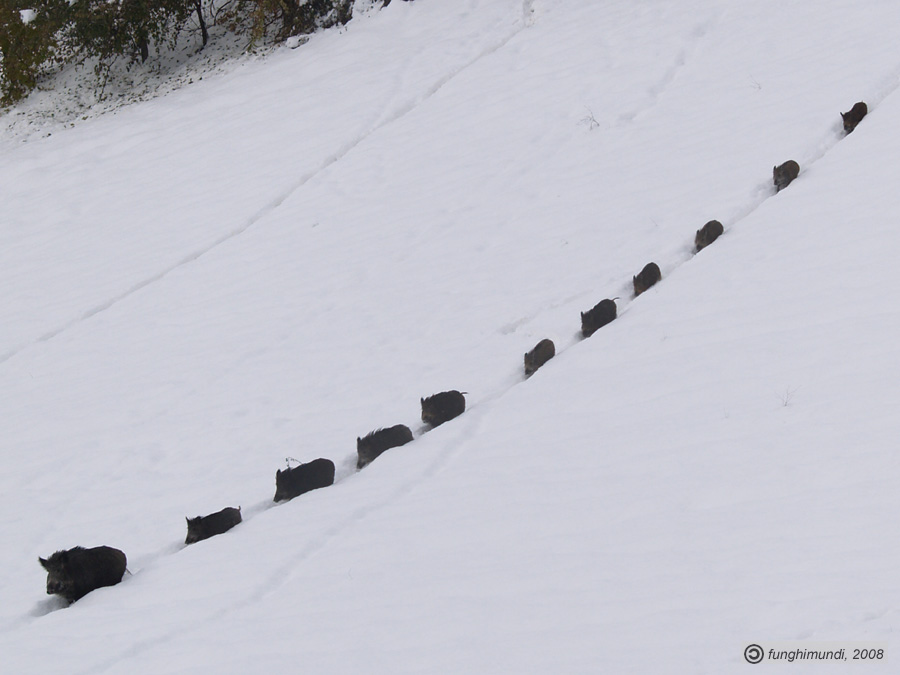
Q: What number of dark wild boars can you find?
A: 11